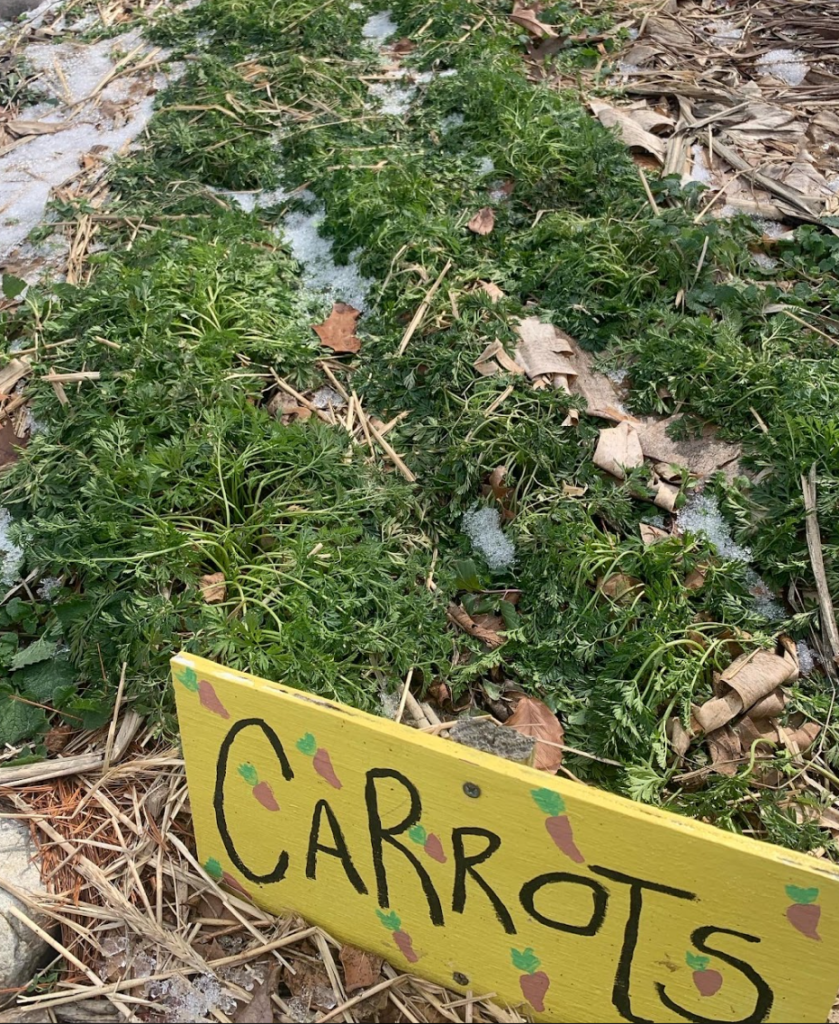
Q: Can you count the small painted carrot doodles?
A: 10